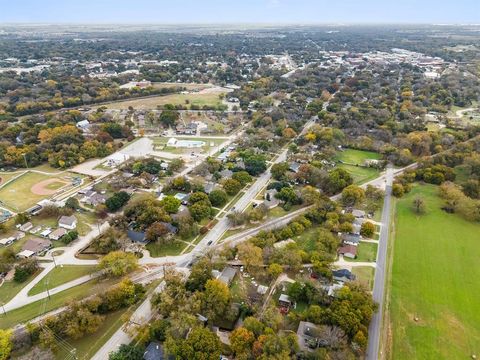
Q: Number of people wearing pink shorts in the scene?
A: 0